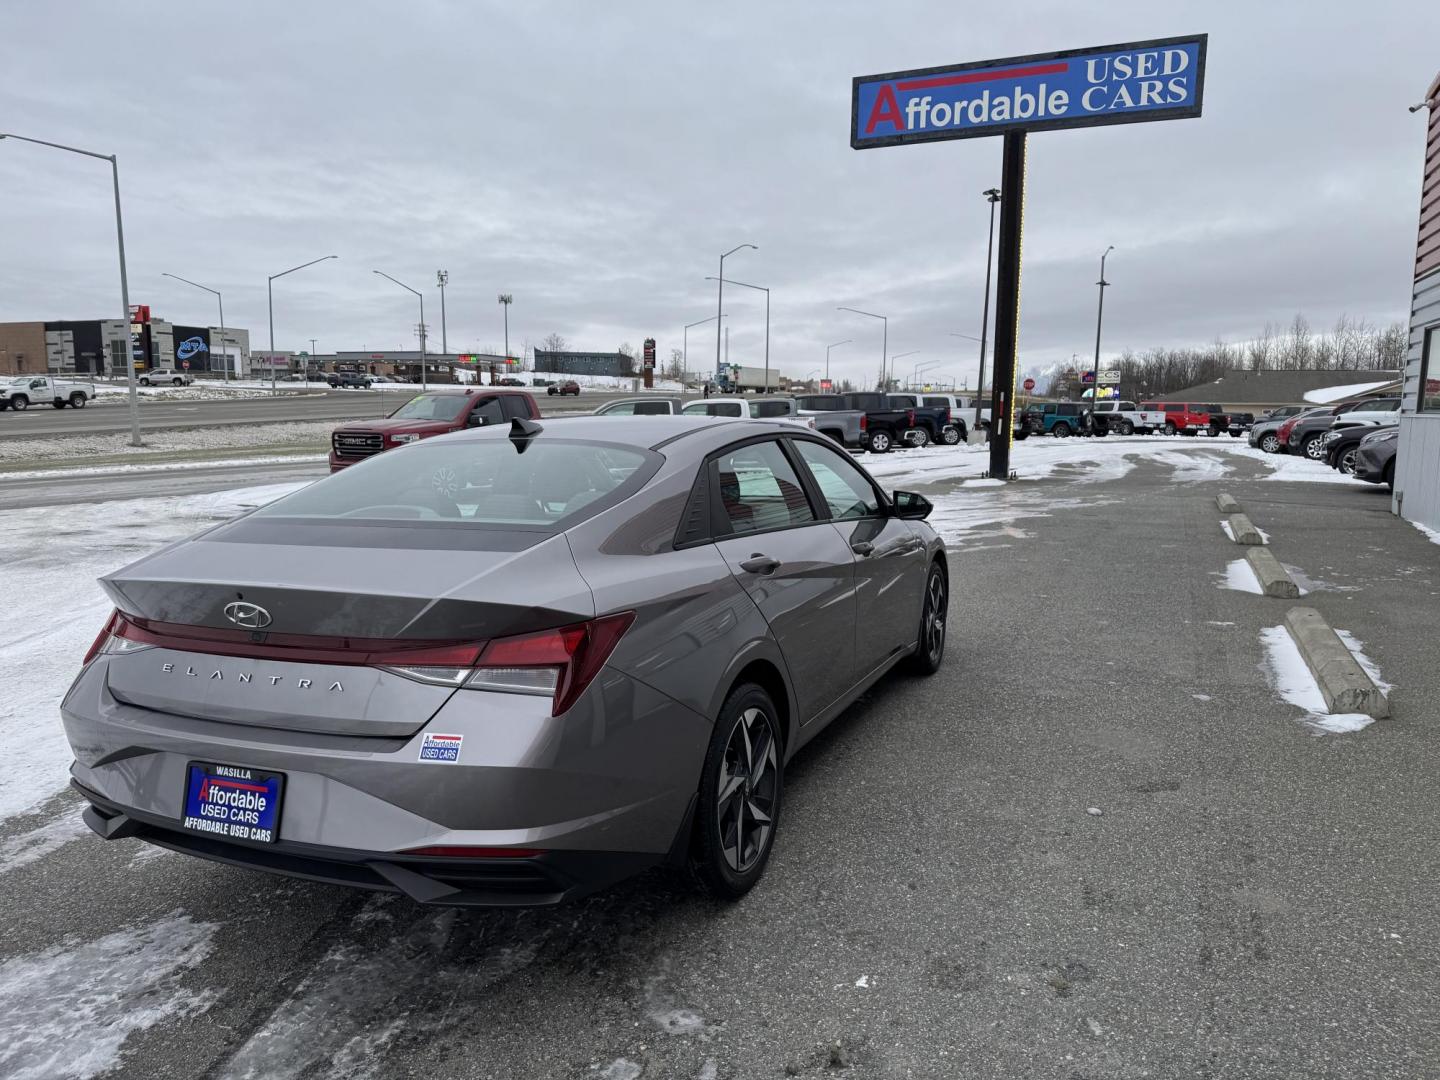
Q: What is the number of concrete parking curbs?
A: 4